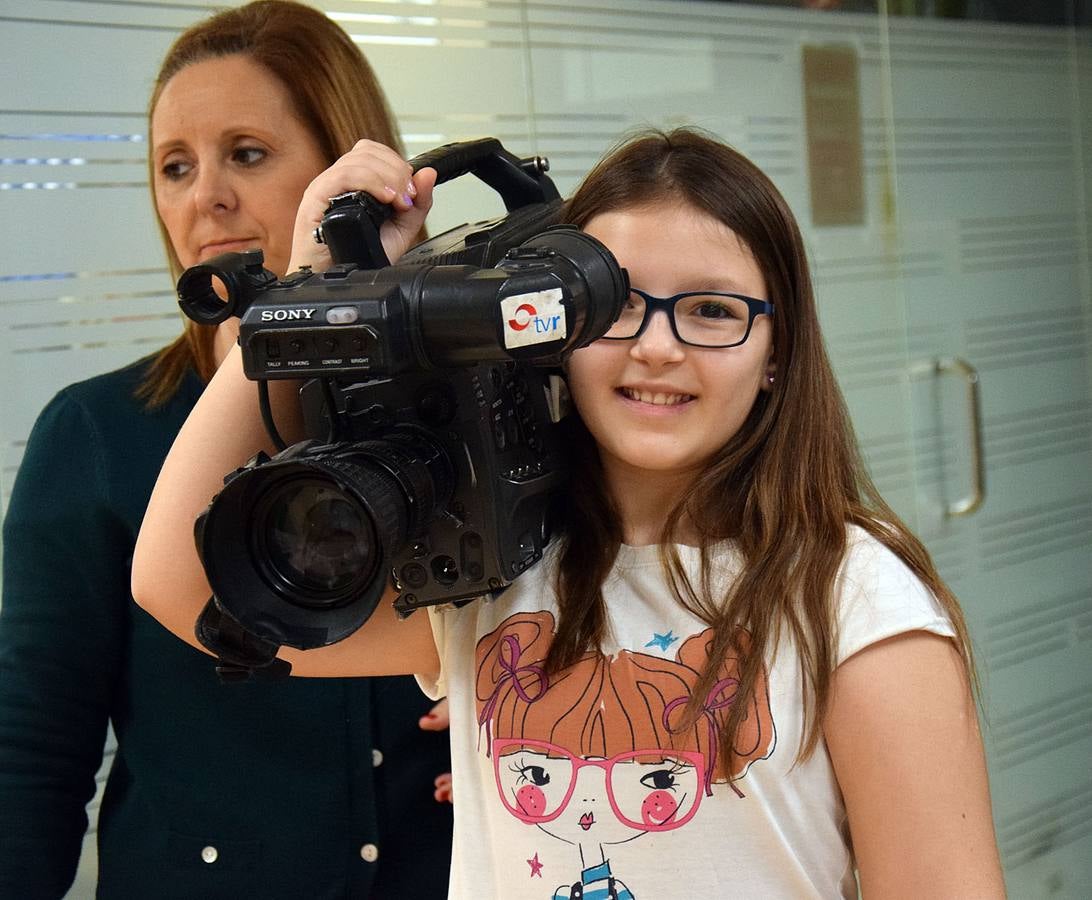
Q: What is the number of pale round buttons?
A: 3